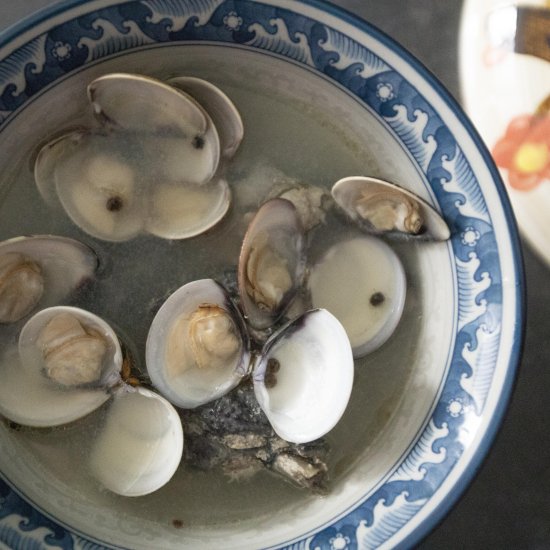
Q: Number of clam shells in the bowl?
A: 15